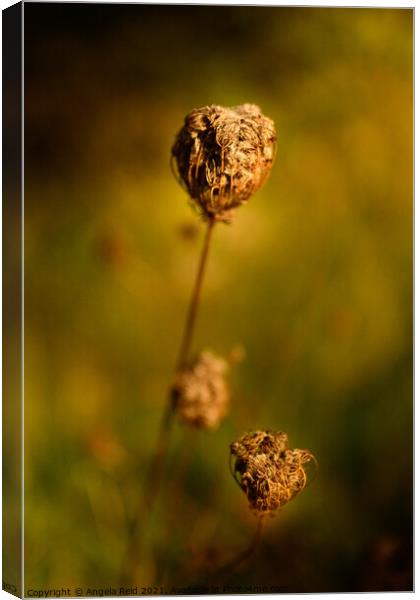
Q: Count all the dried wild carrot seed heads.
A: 3